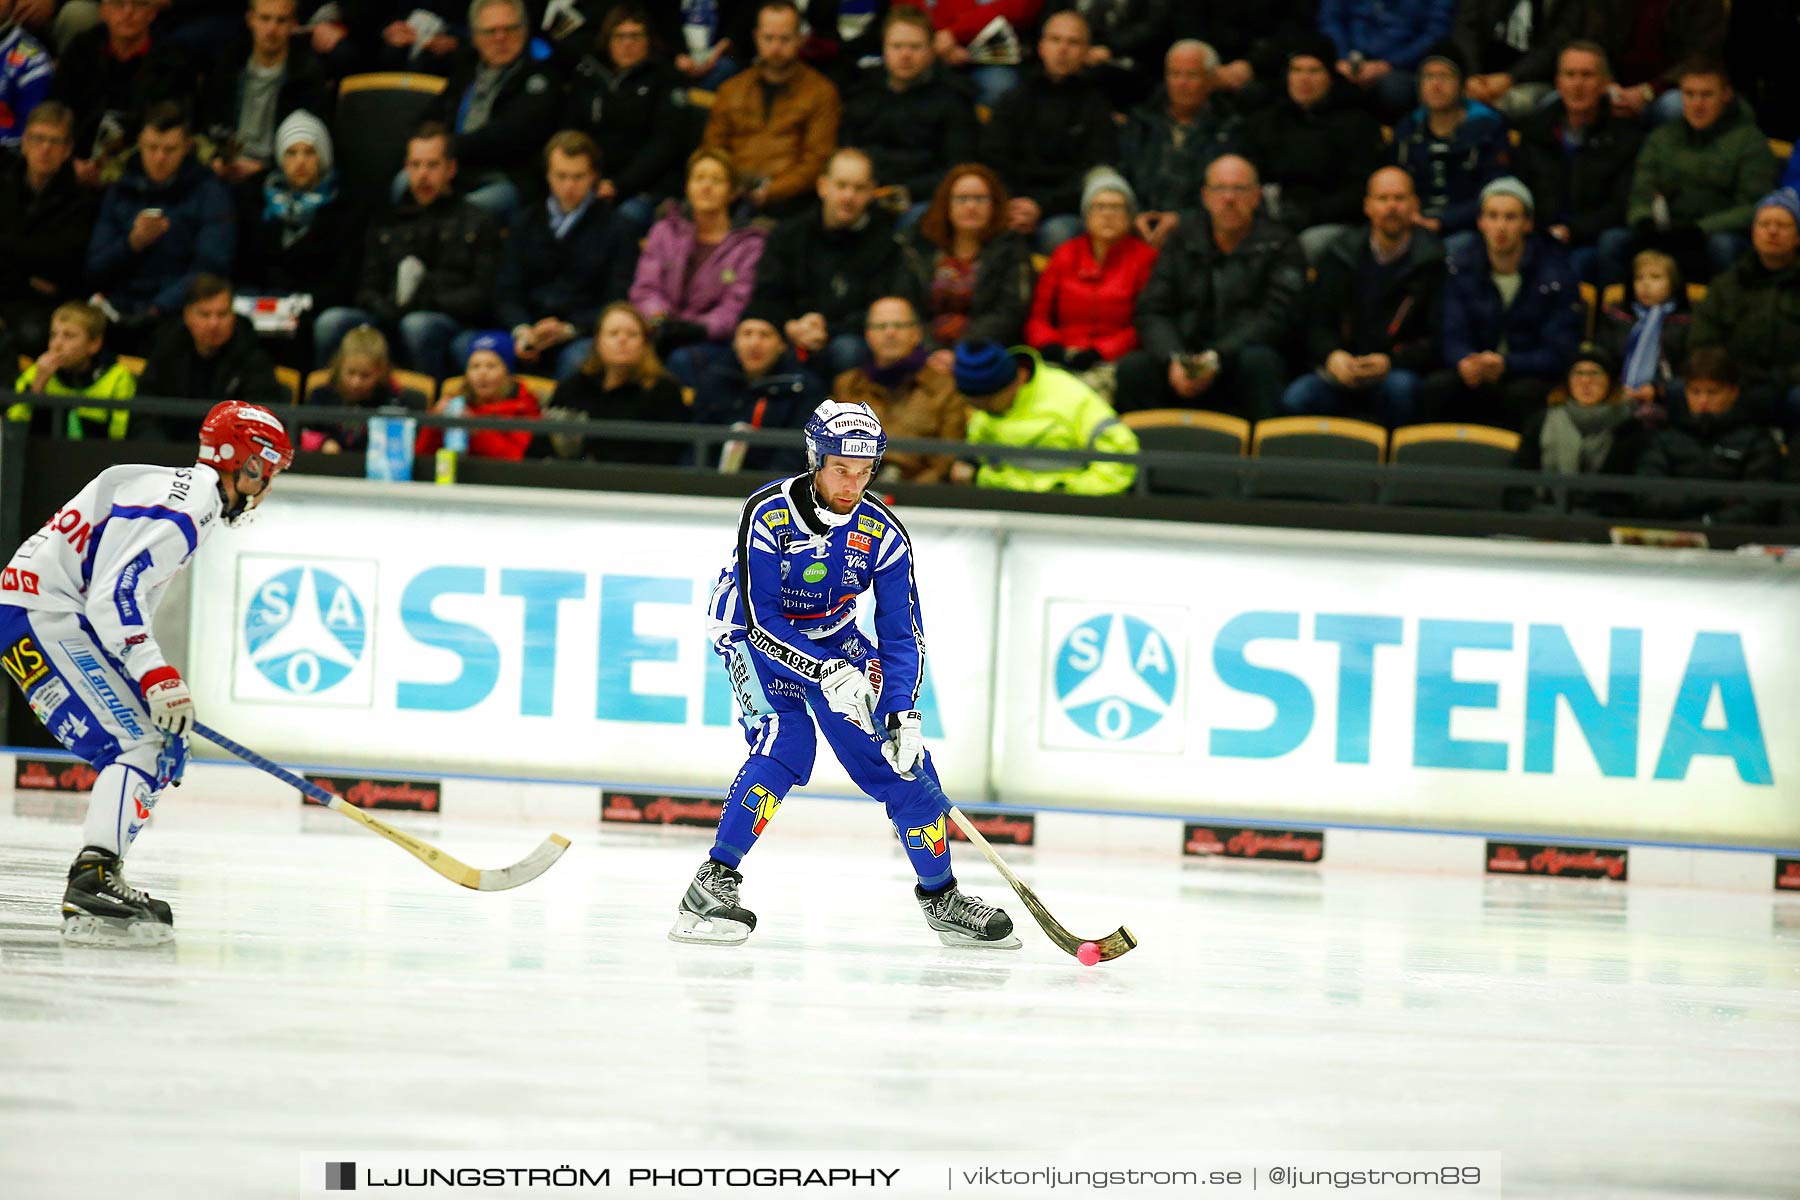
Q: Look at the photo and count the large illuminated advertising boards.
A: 2